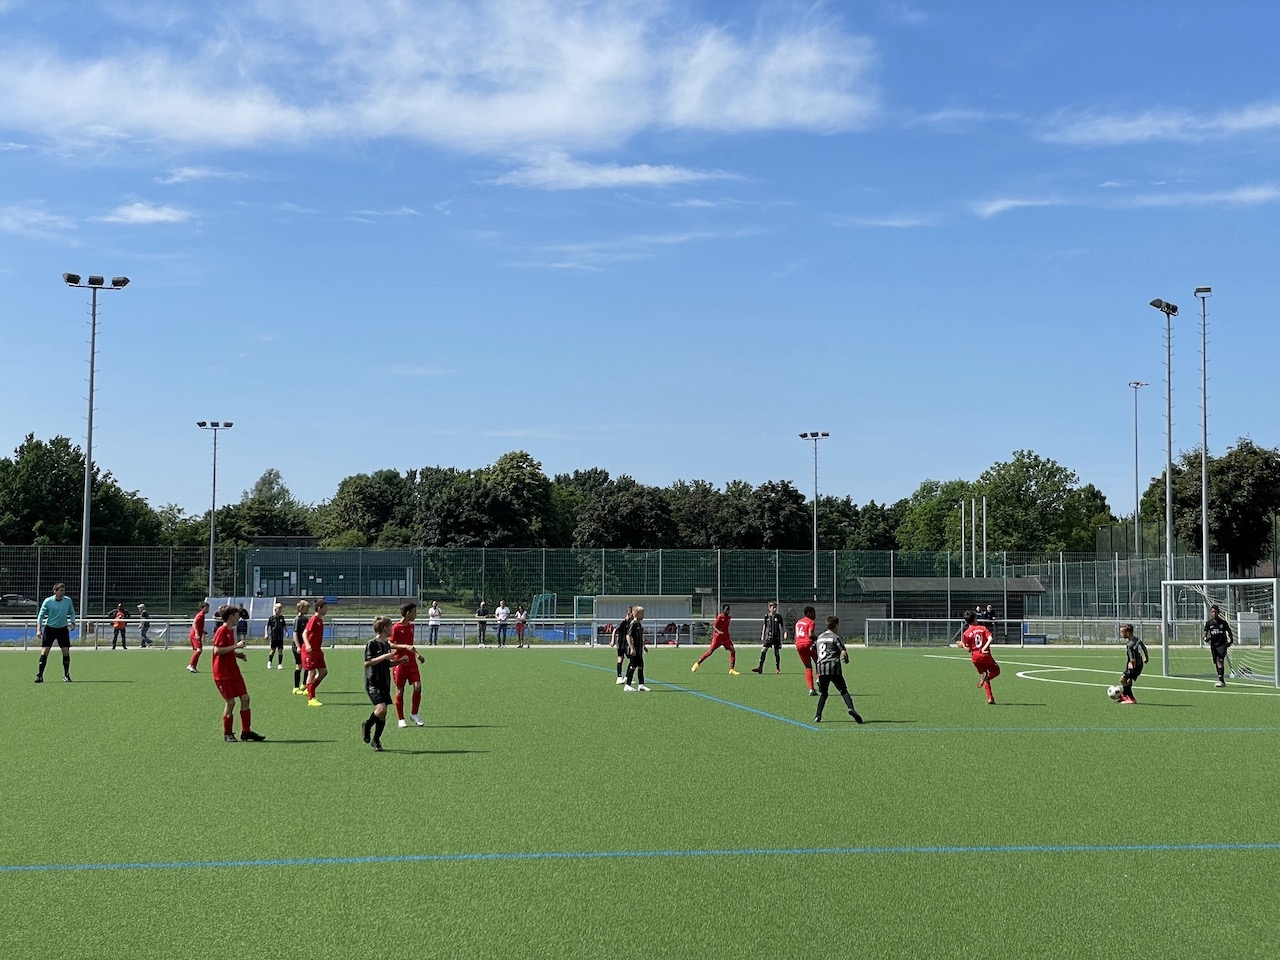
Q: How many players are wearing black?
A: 9